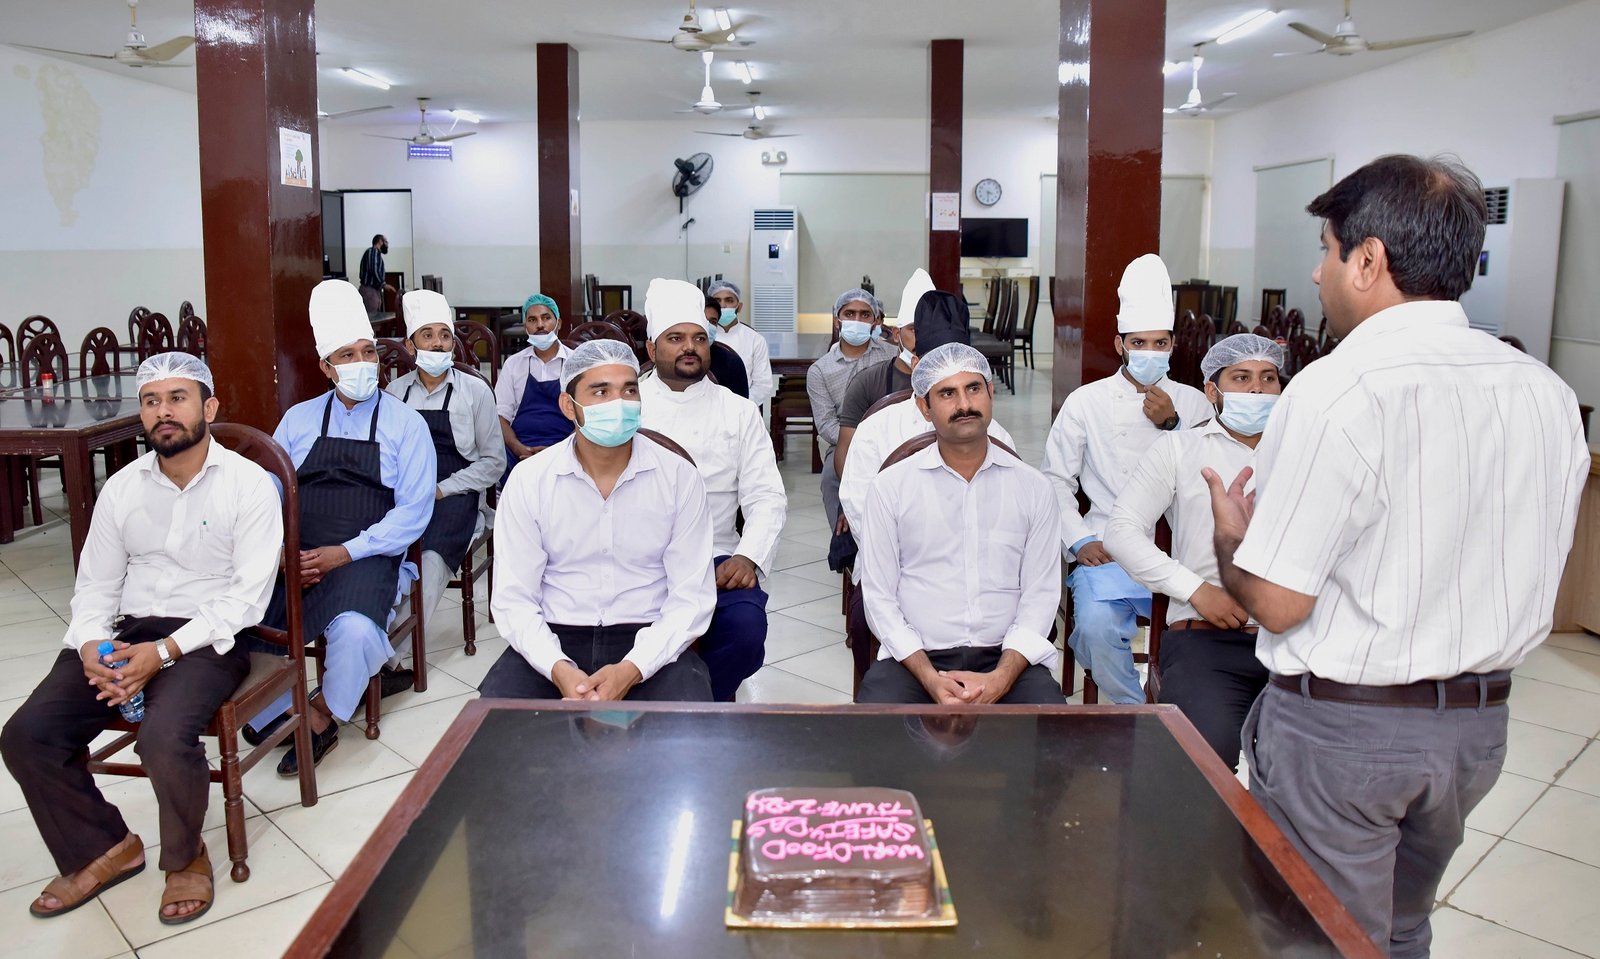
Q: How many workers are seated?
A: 15